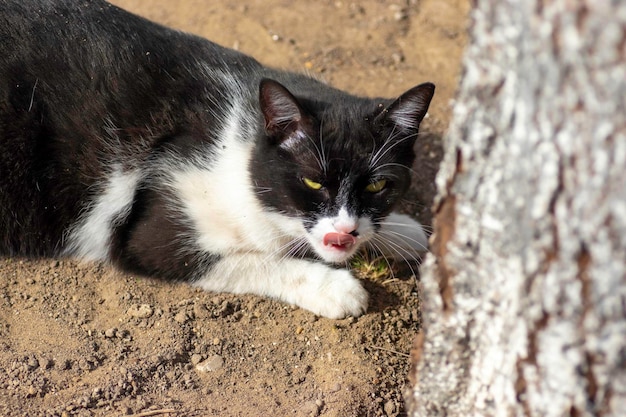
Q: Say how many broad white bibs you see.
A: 1